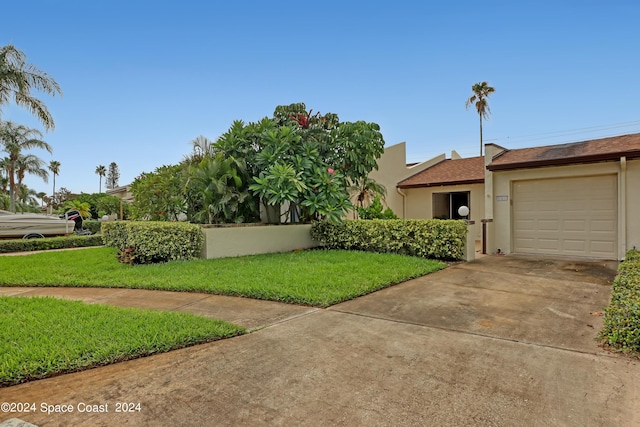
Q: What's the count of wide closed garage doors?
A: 1